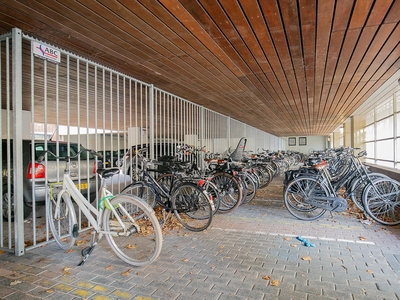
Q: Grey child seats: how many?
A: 1